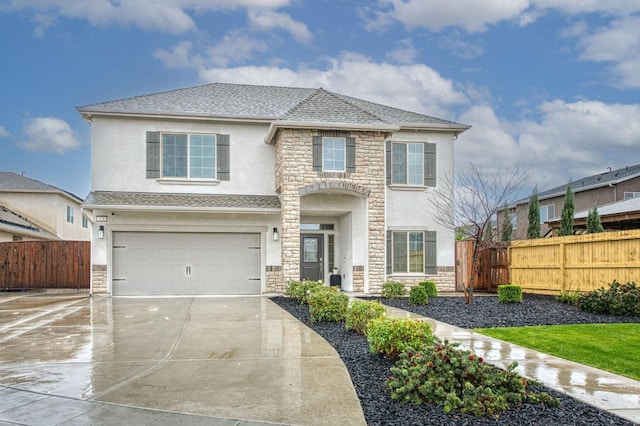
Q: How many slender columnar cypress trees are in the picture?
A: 5